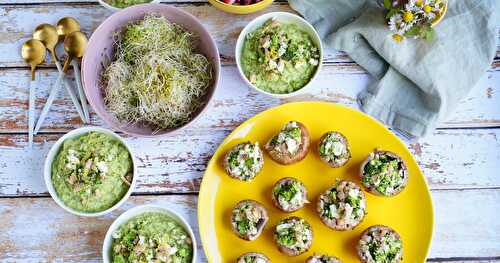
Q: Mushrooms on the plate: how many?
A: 11